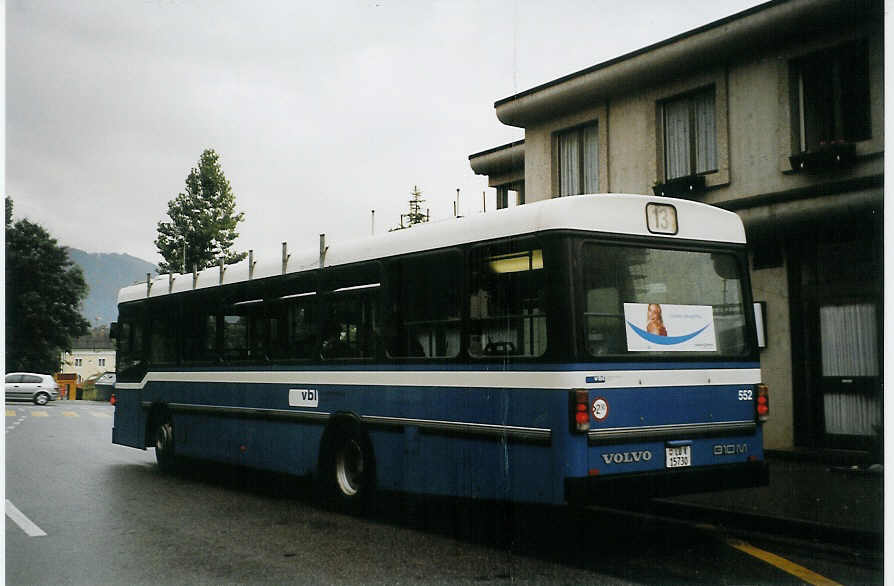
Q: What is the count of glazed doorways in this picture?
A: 1